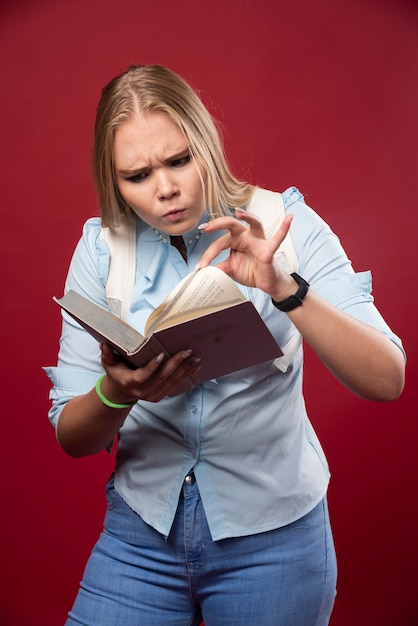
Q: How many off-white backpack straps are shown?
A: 2